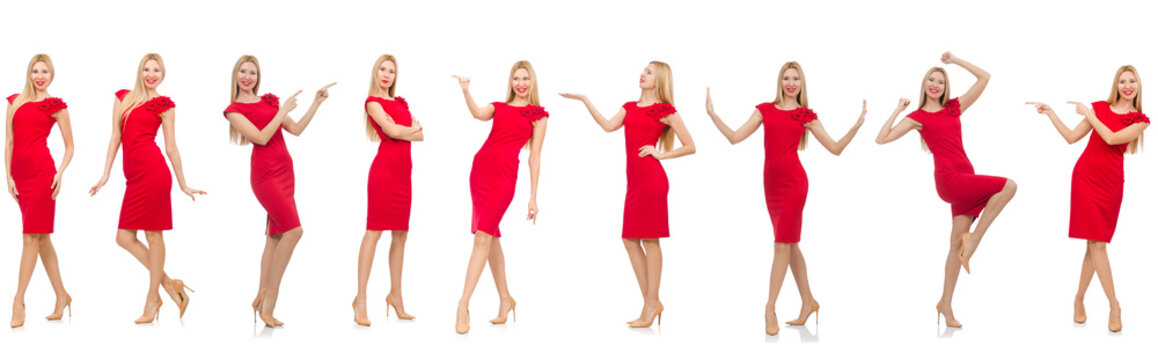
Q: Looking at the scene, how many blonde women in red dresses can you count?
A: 9